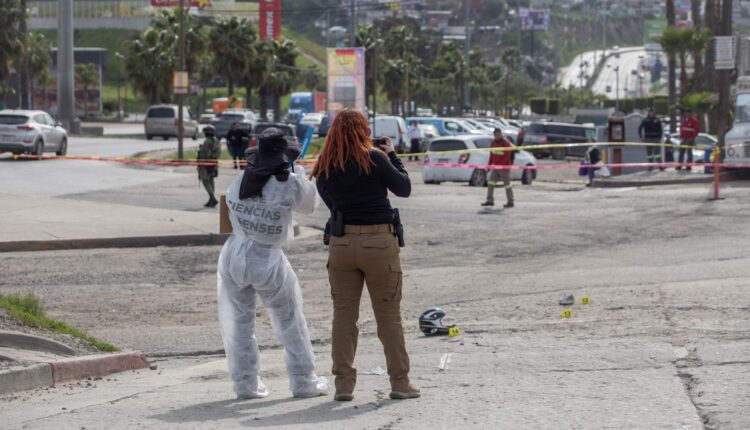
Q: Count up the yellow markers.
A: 3